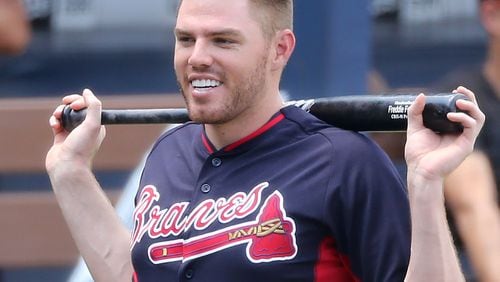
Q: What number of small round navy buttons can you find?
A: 3